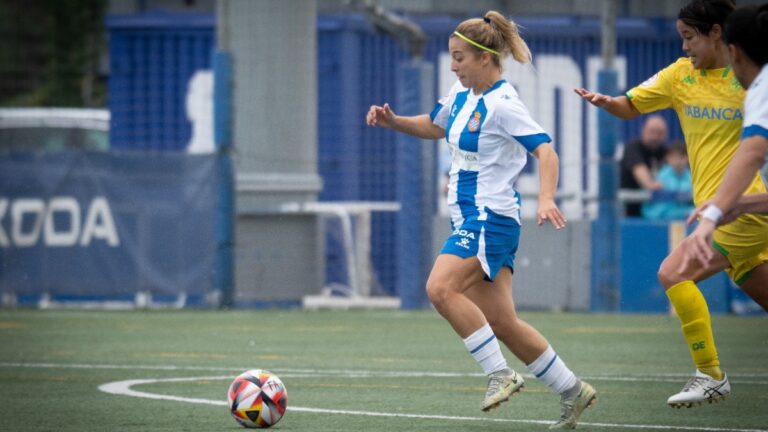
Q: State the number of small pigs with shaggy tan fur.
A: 0